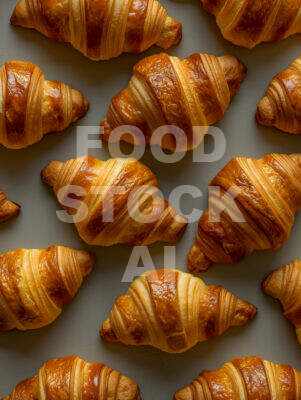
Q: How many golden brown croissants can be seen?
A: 13